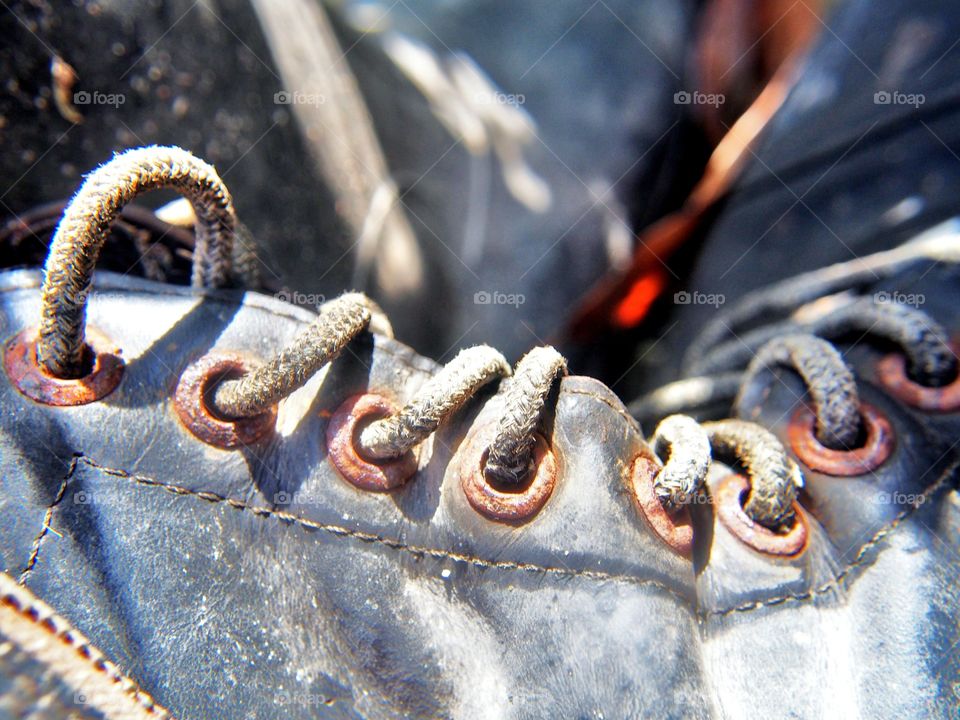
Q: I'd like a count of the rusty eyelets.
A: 8